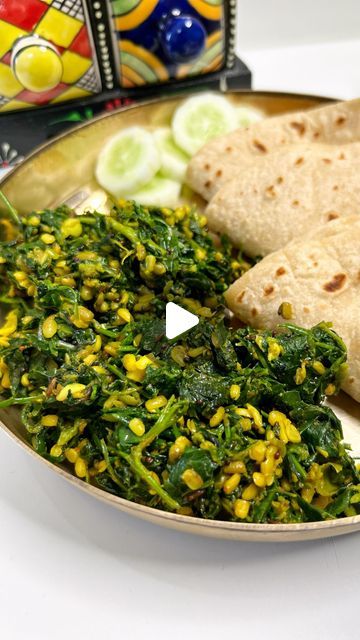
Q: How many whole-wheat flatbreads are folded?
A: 3